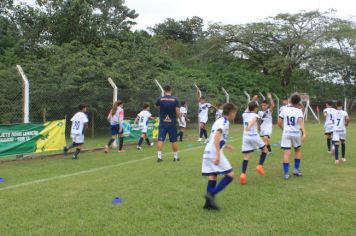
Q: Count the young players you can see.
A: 13